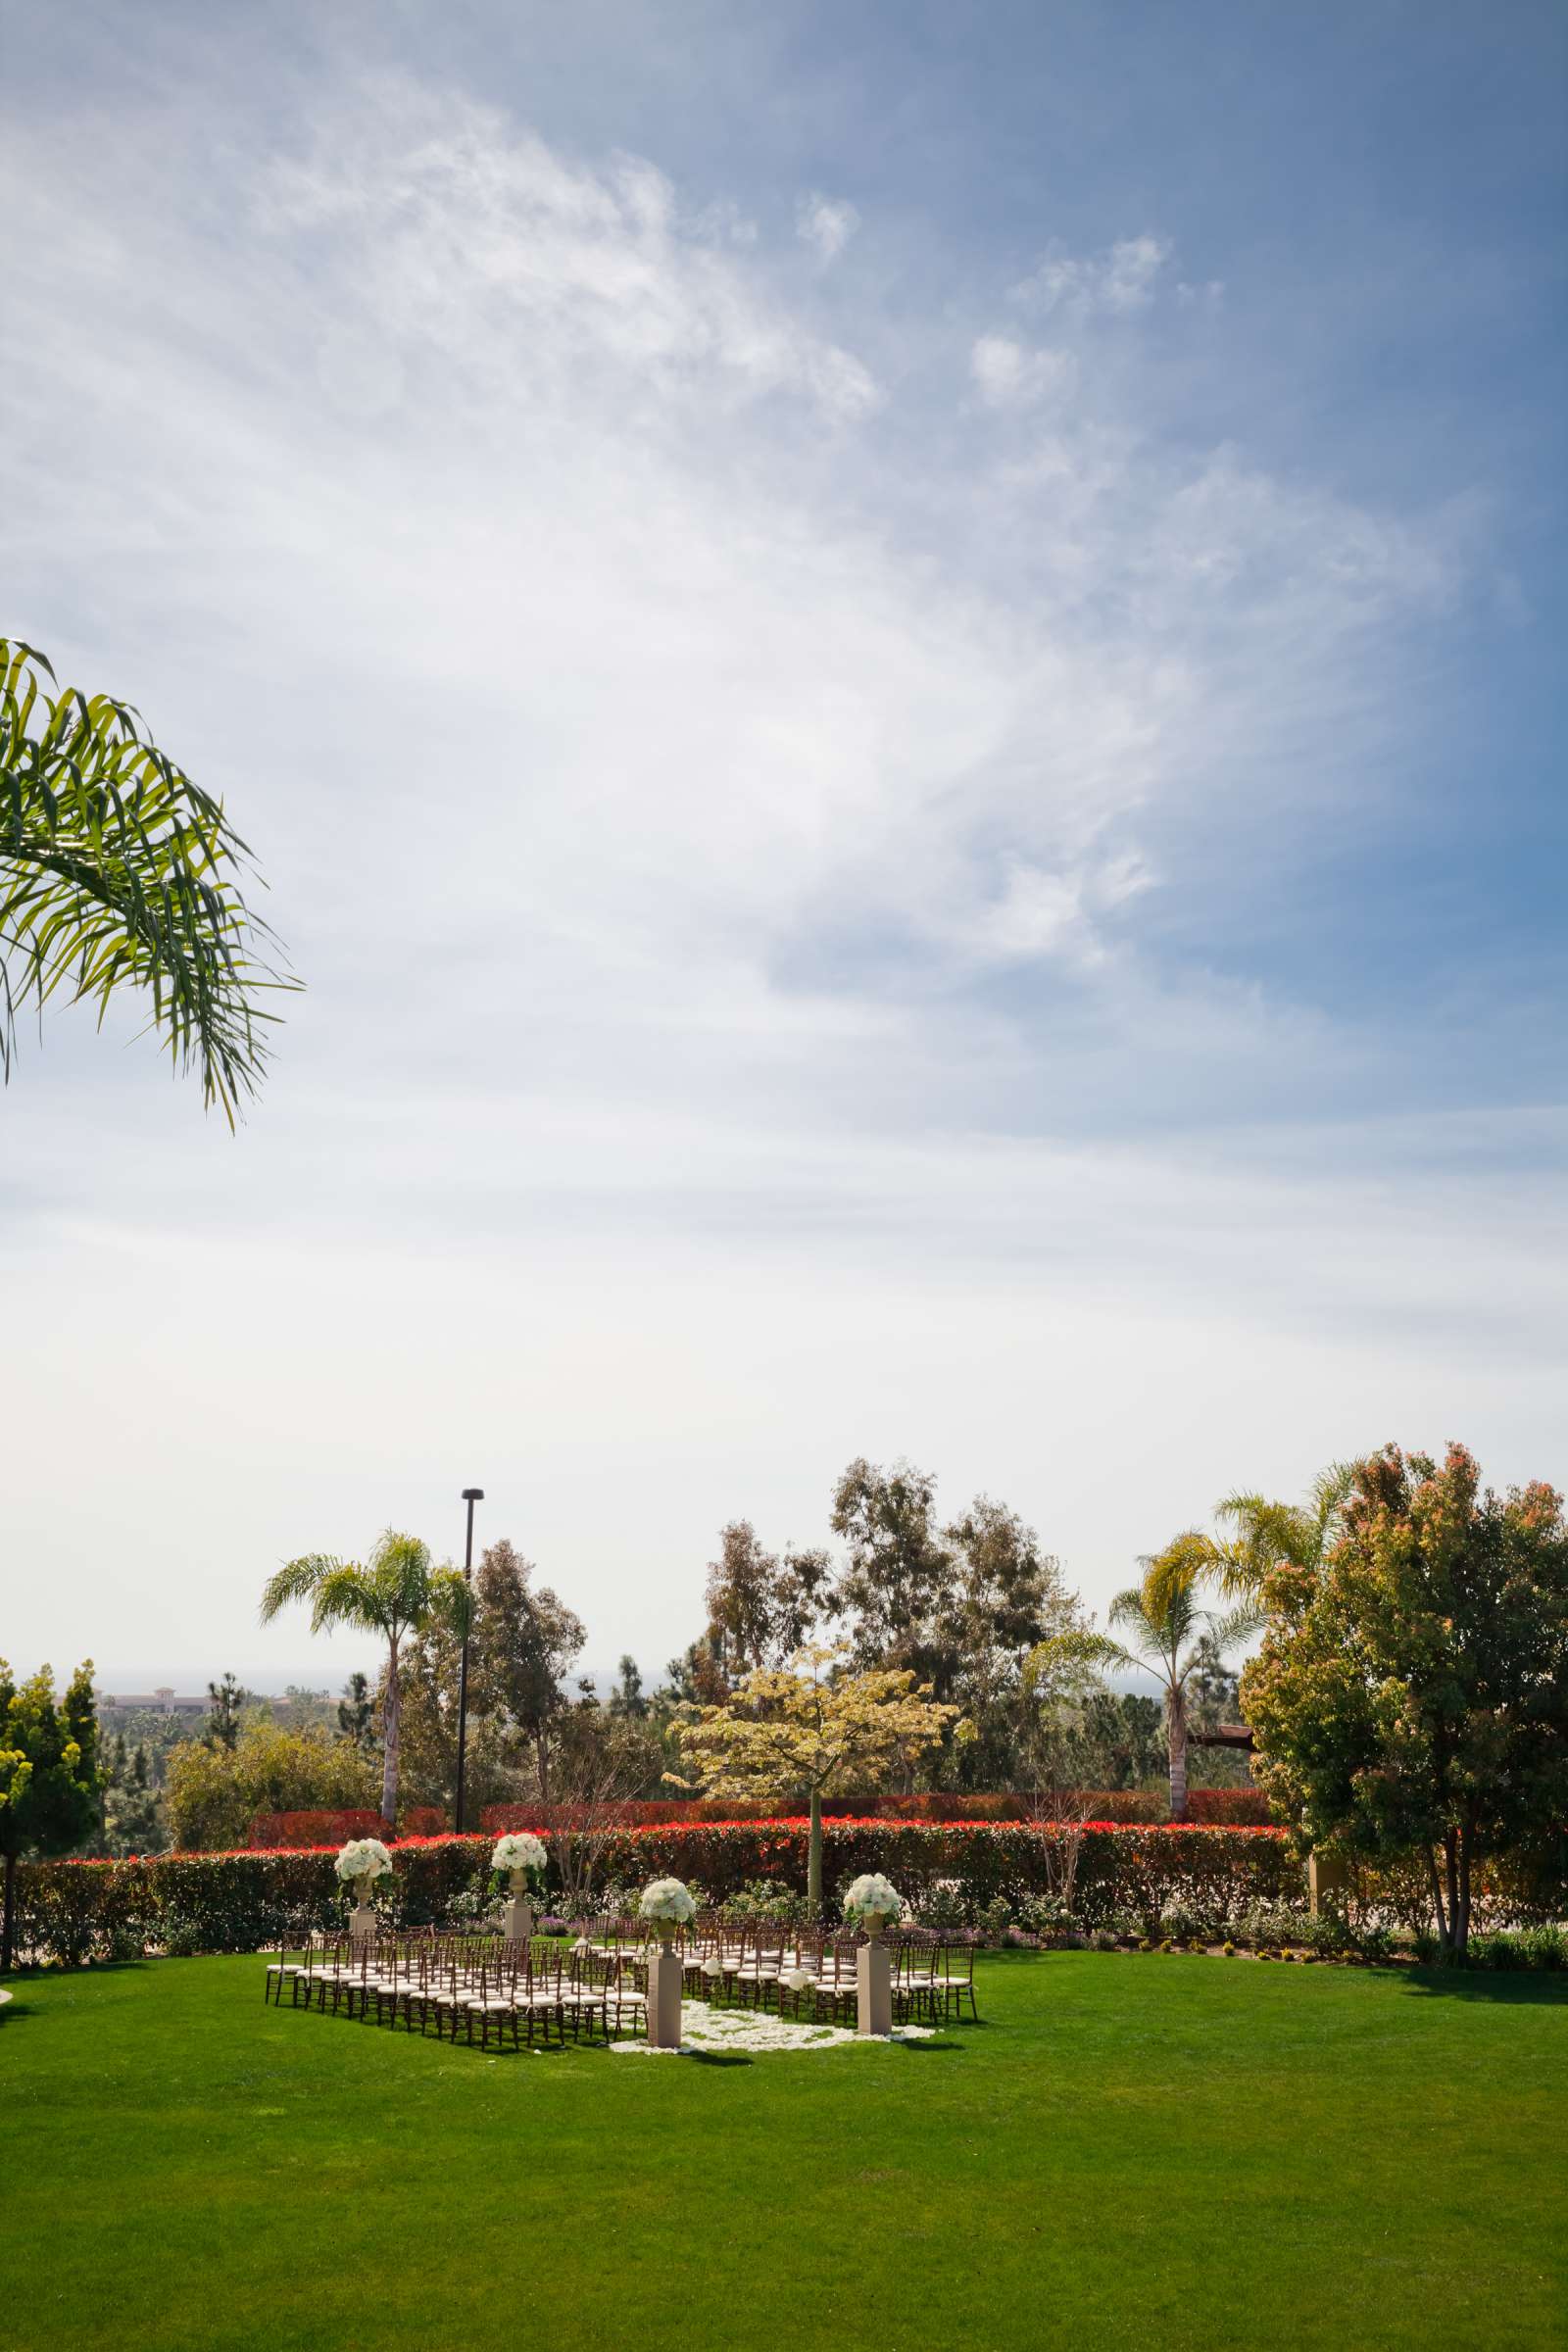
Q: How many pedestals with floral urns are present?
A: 4